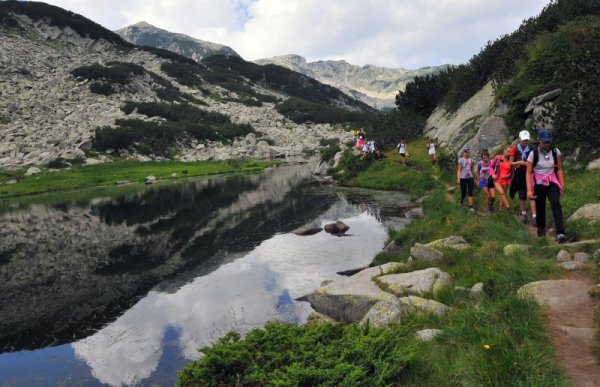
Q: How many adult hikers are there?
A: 2